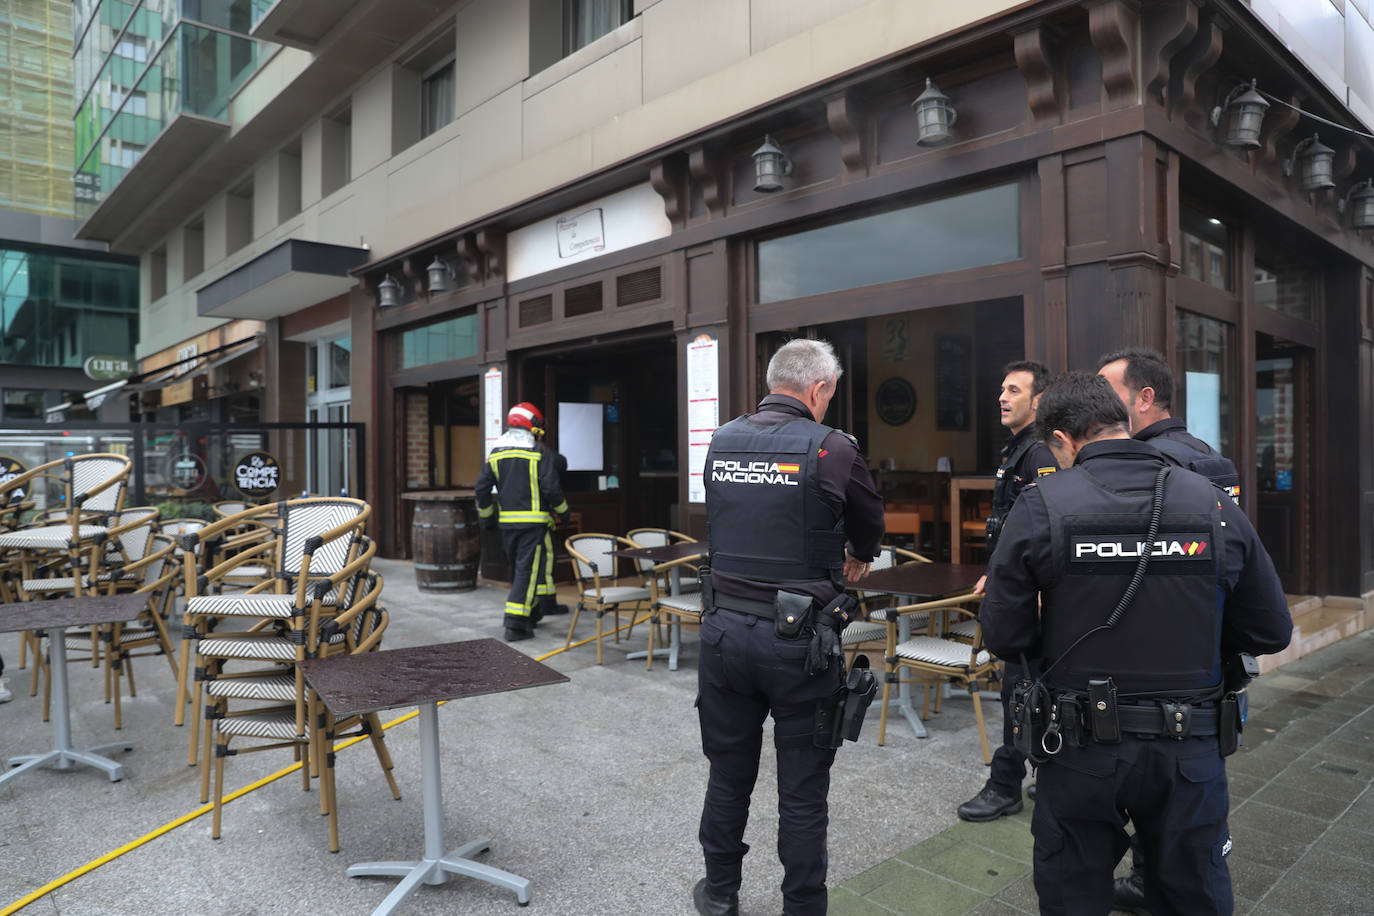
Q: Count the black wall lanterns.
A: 7